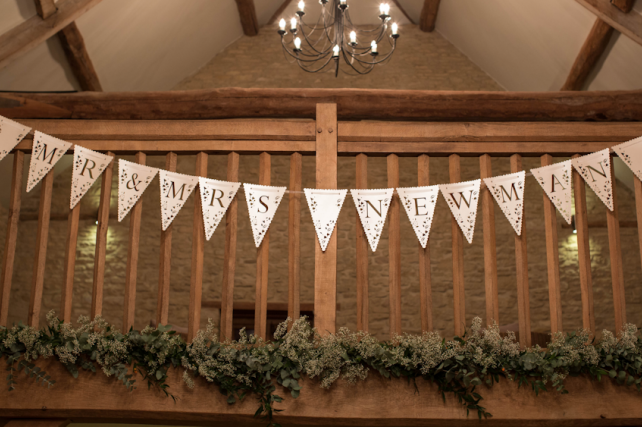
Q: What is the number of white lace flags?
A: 15